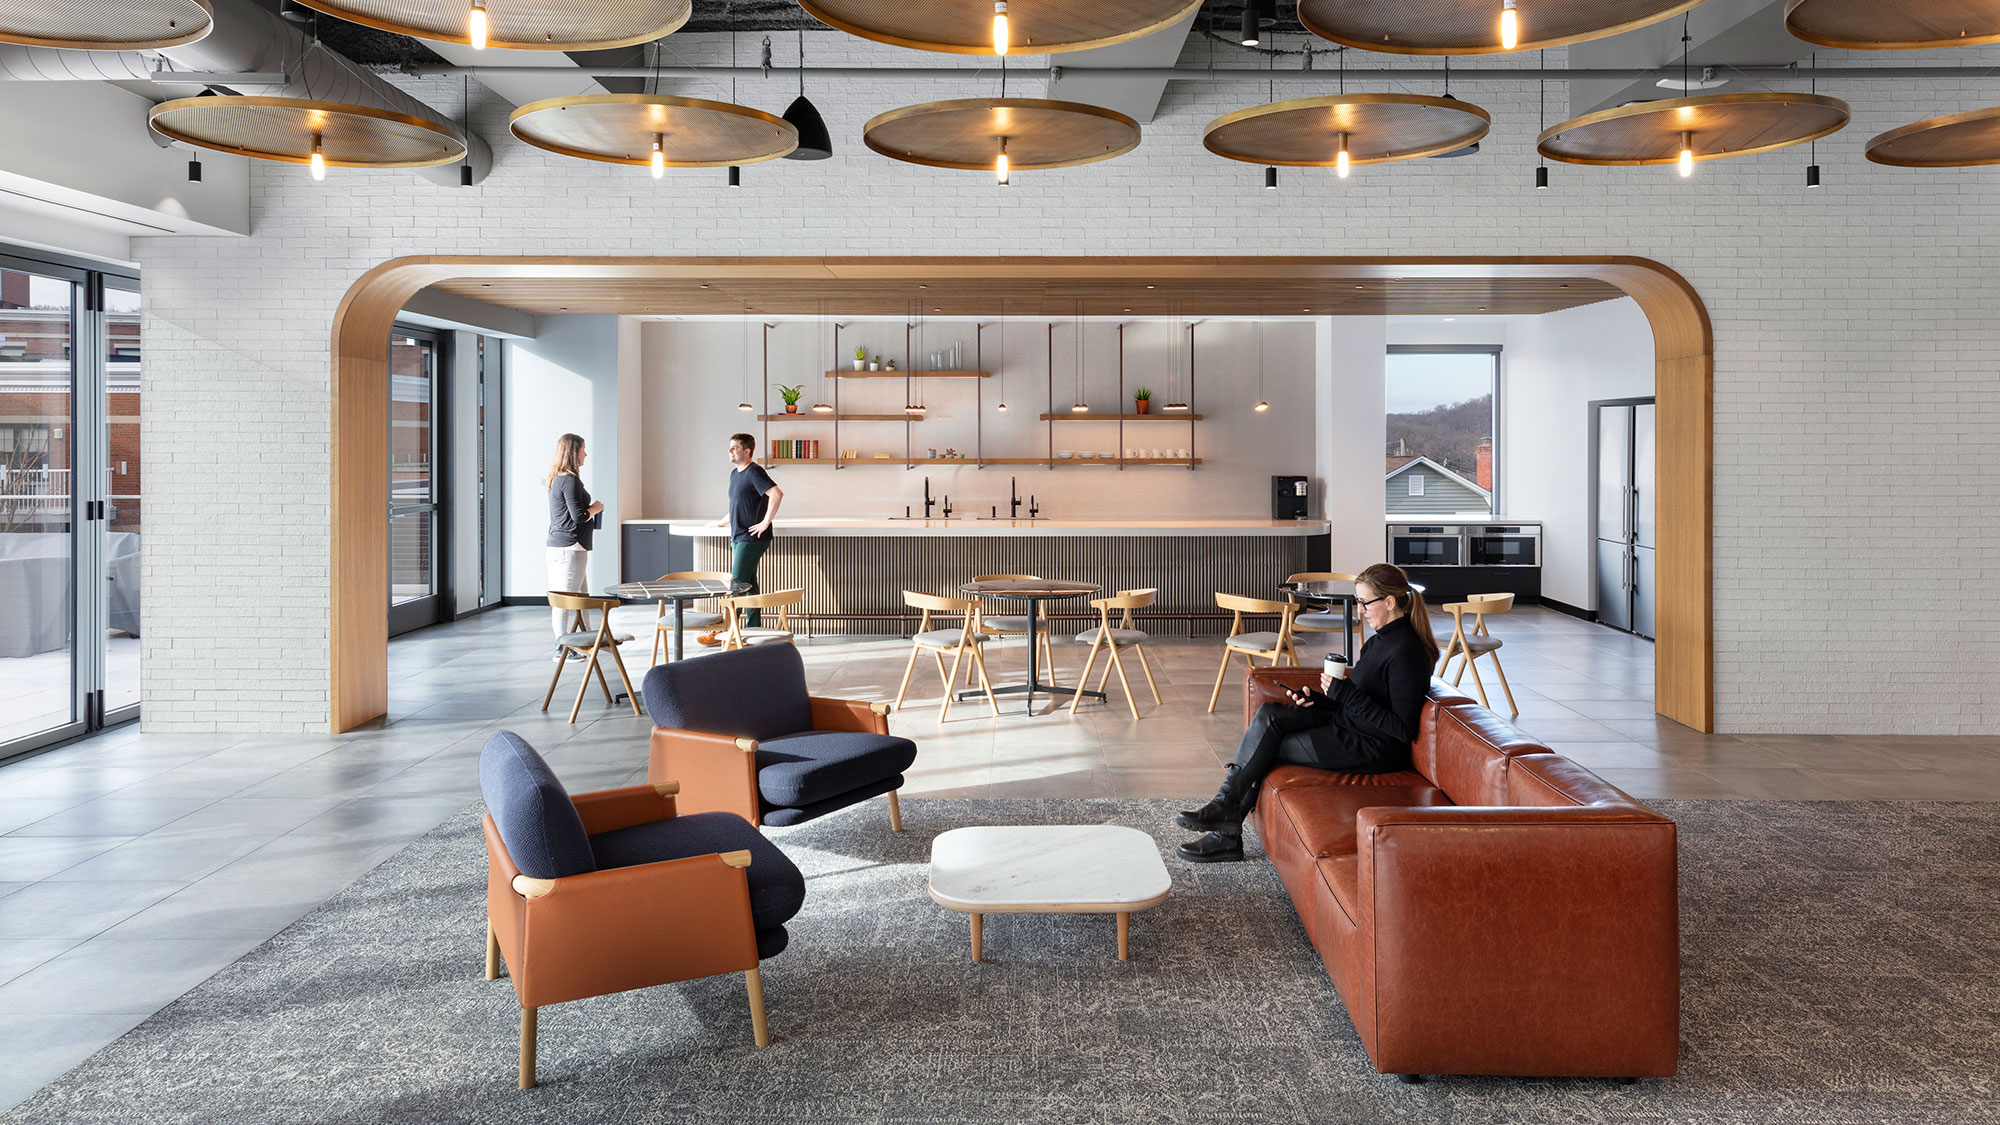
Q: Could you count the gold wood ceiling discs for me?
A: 11